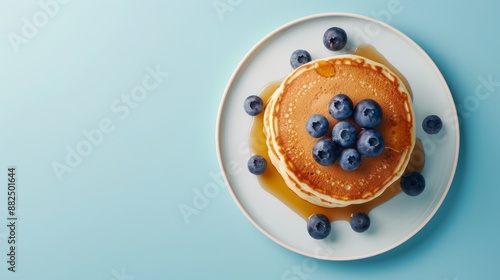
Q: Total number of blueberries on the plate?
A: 15